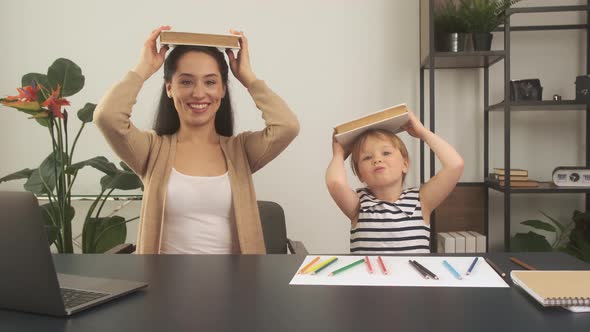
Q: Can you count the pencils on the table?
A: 12